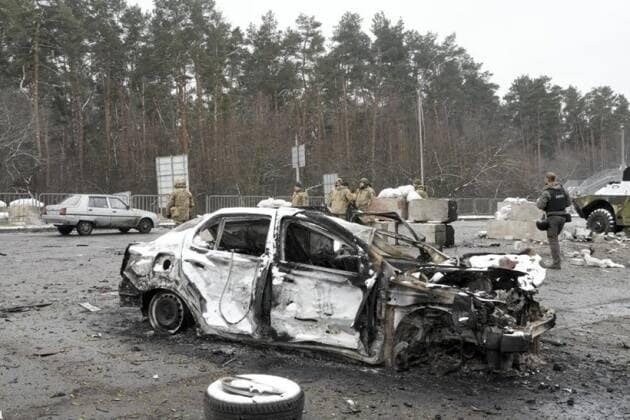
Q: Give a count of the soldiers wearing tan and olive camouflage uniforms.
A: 5